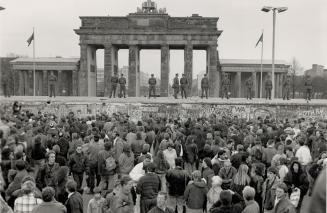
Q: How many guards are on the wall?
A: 13